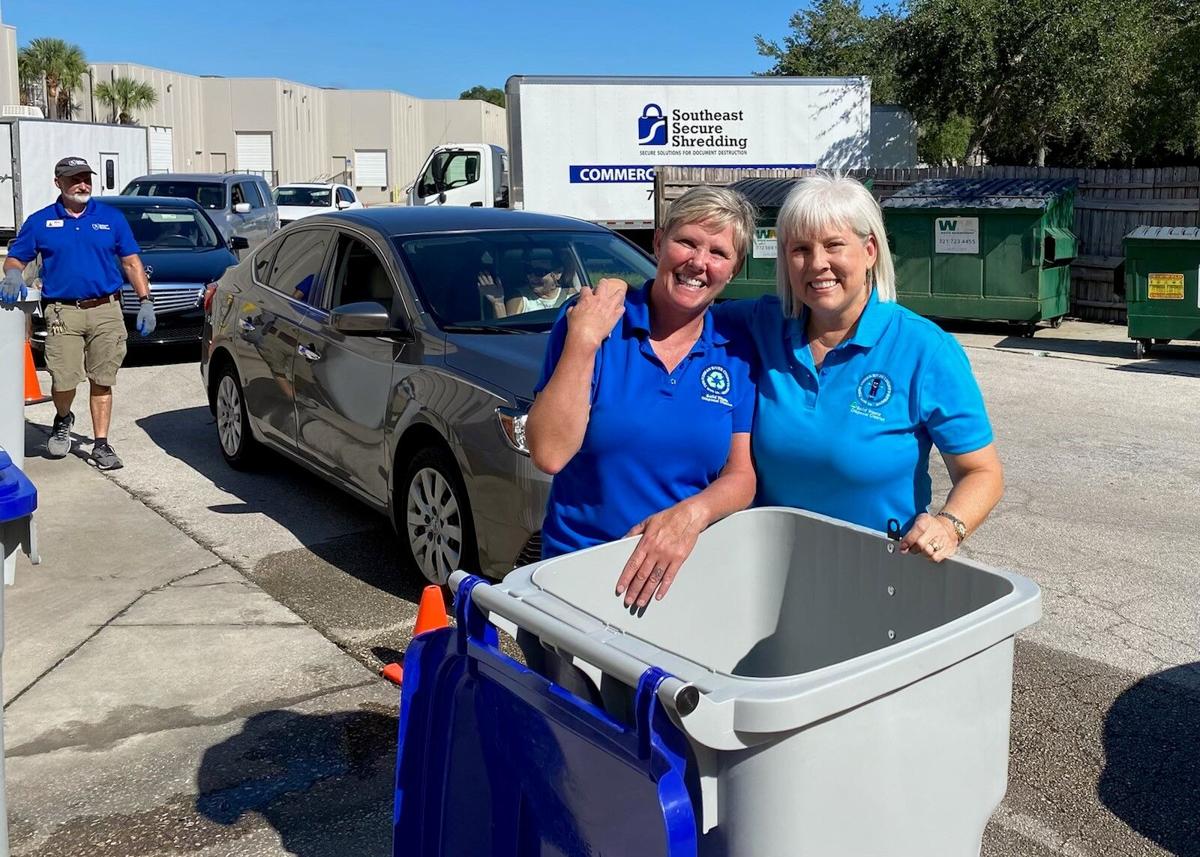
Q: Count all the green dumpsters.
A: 3